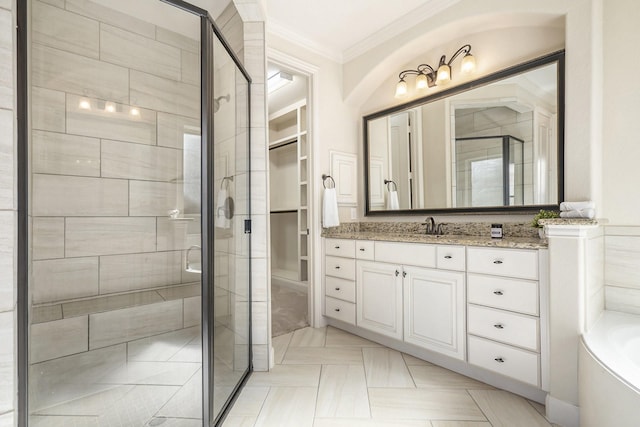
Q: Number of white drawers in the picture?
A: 10